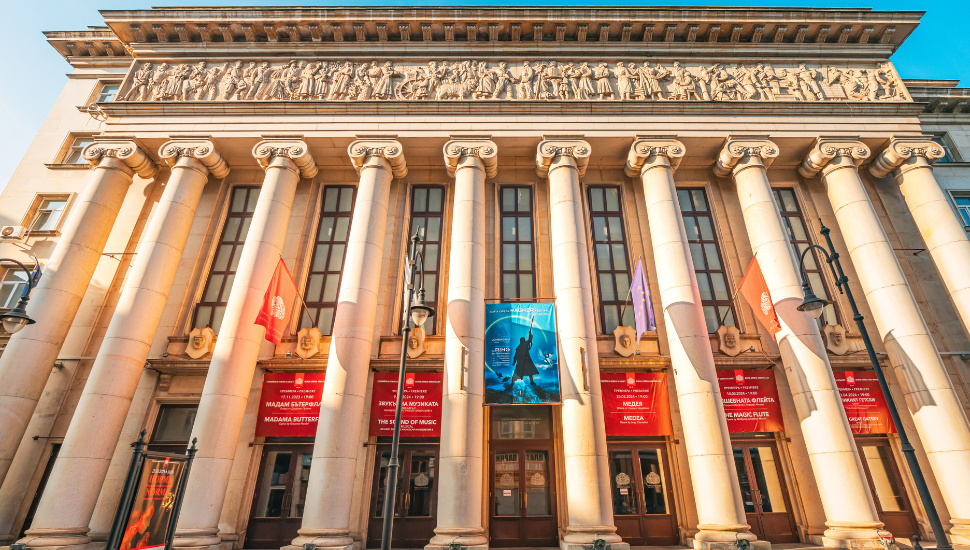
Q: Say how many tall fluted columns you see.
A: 10